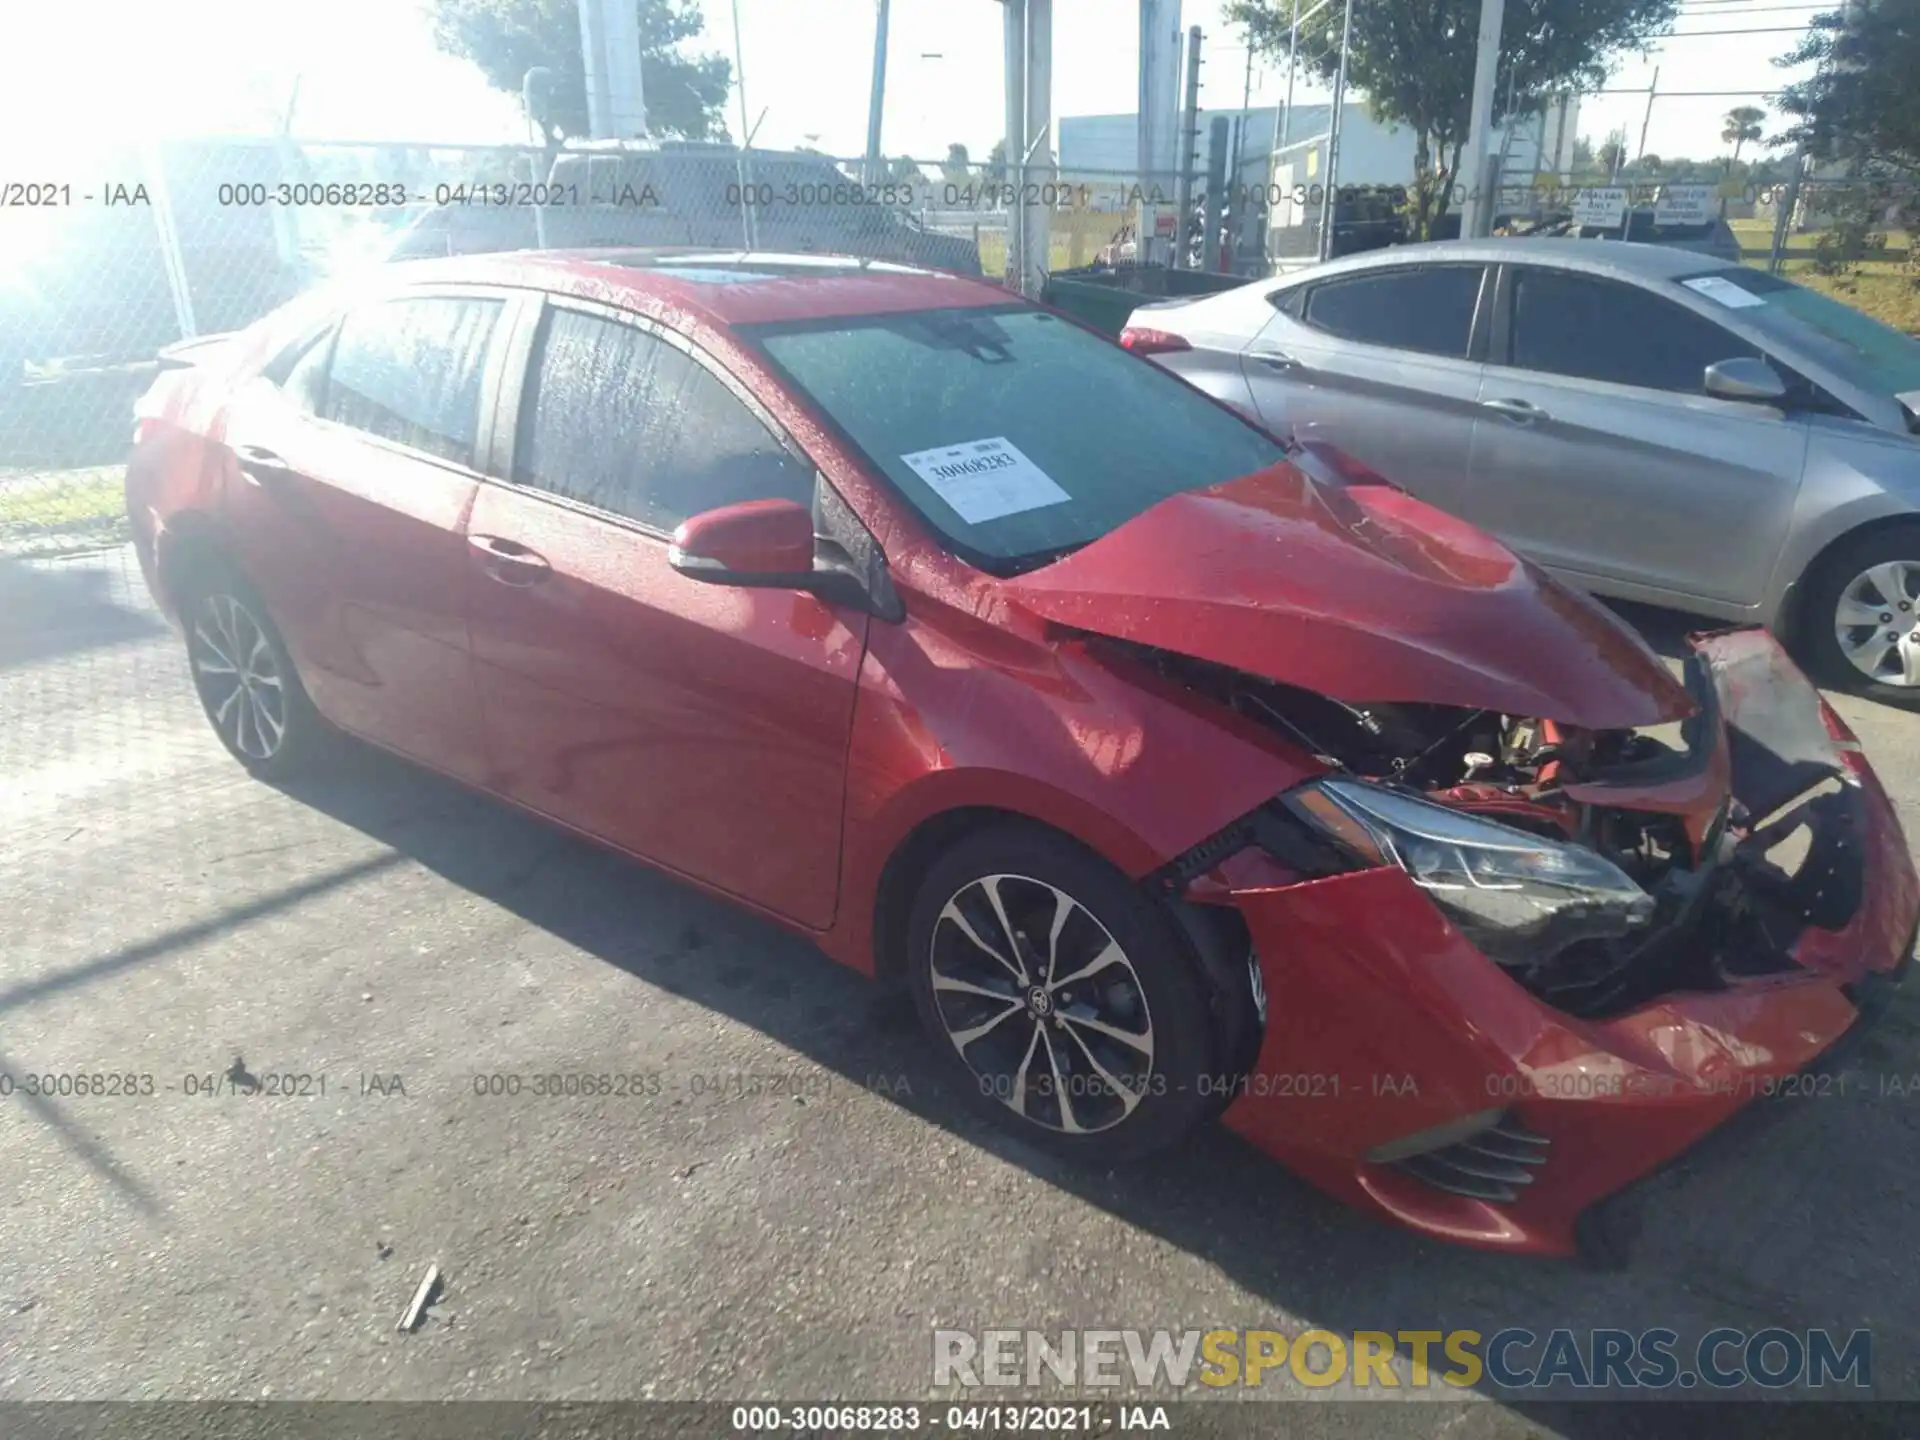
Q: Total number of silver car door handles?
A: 2